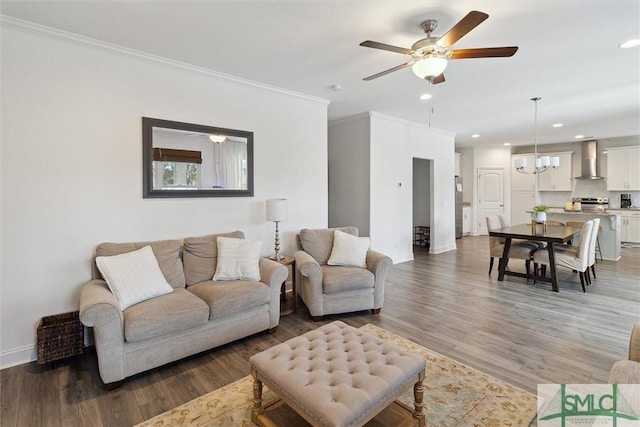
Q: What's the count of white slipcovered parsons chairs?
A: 4